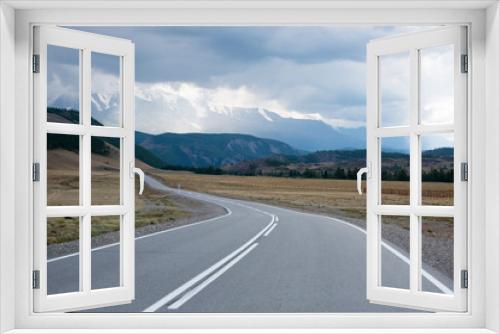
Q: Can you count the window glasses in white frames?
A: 12